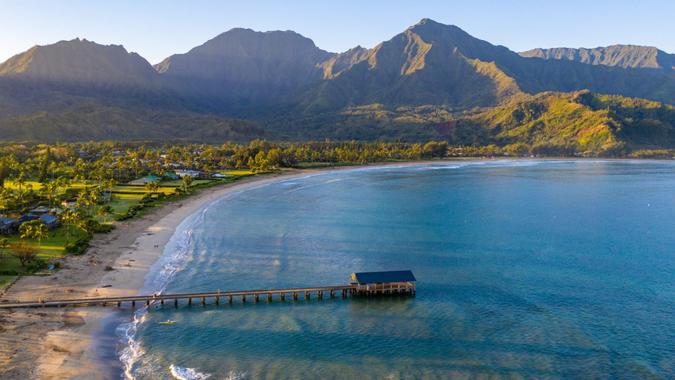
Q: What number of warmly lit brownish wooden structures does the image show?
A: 1